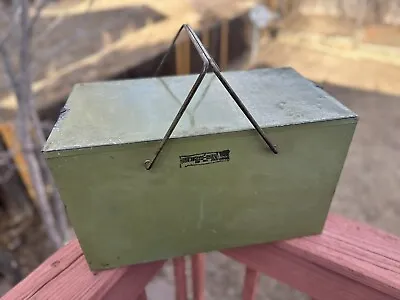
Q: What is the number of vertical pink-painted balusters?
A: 3